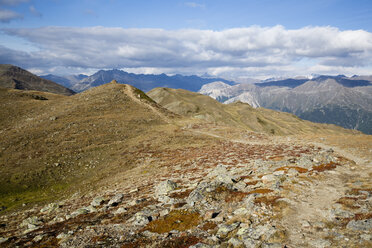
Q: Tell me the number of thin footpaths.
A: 1